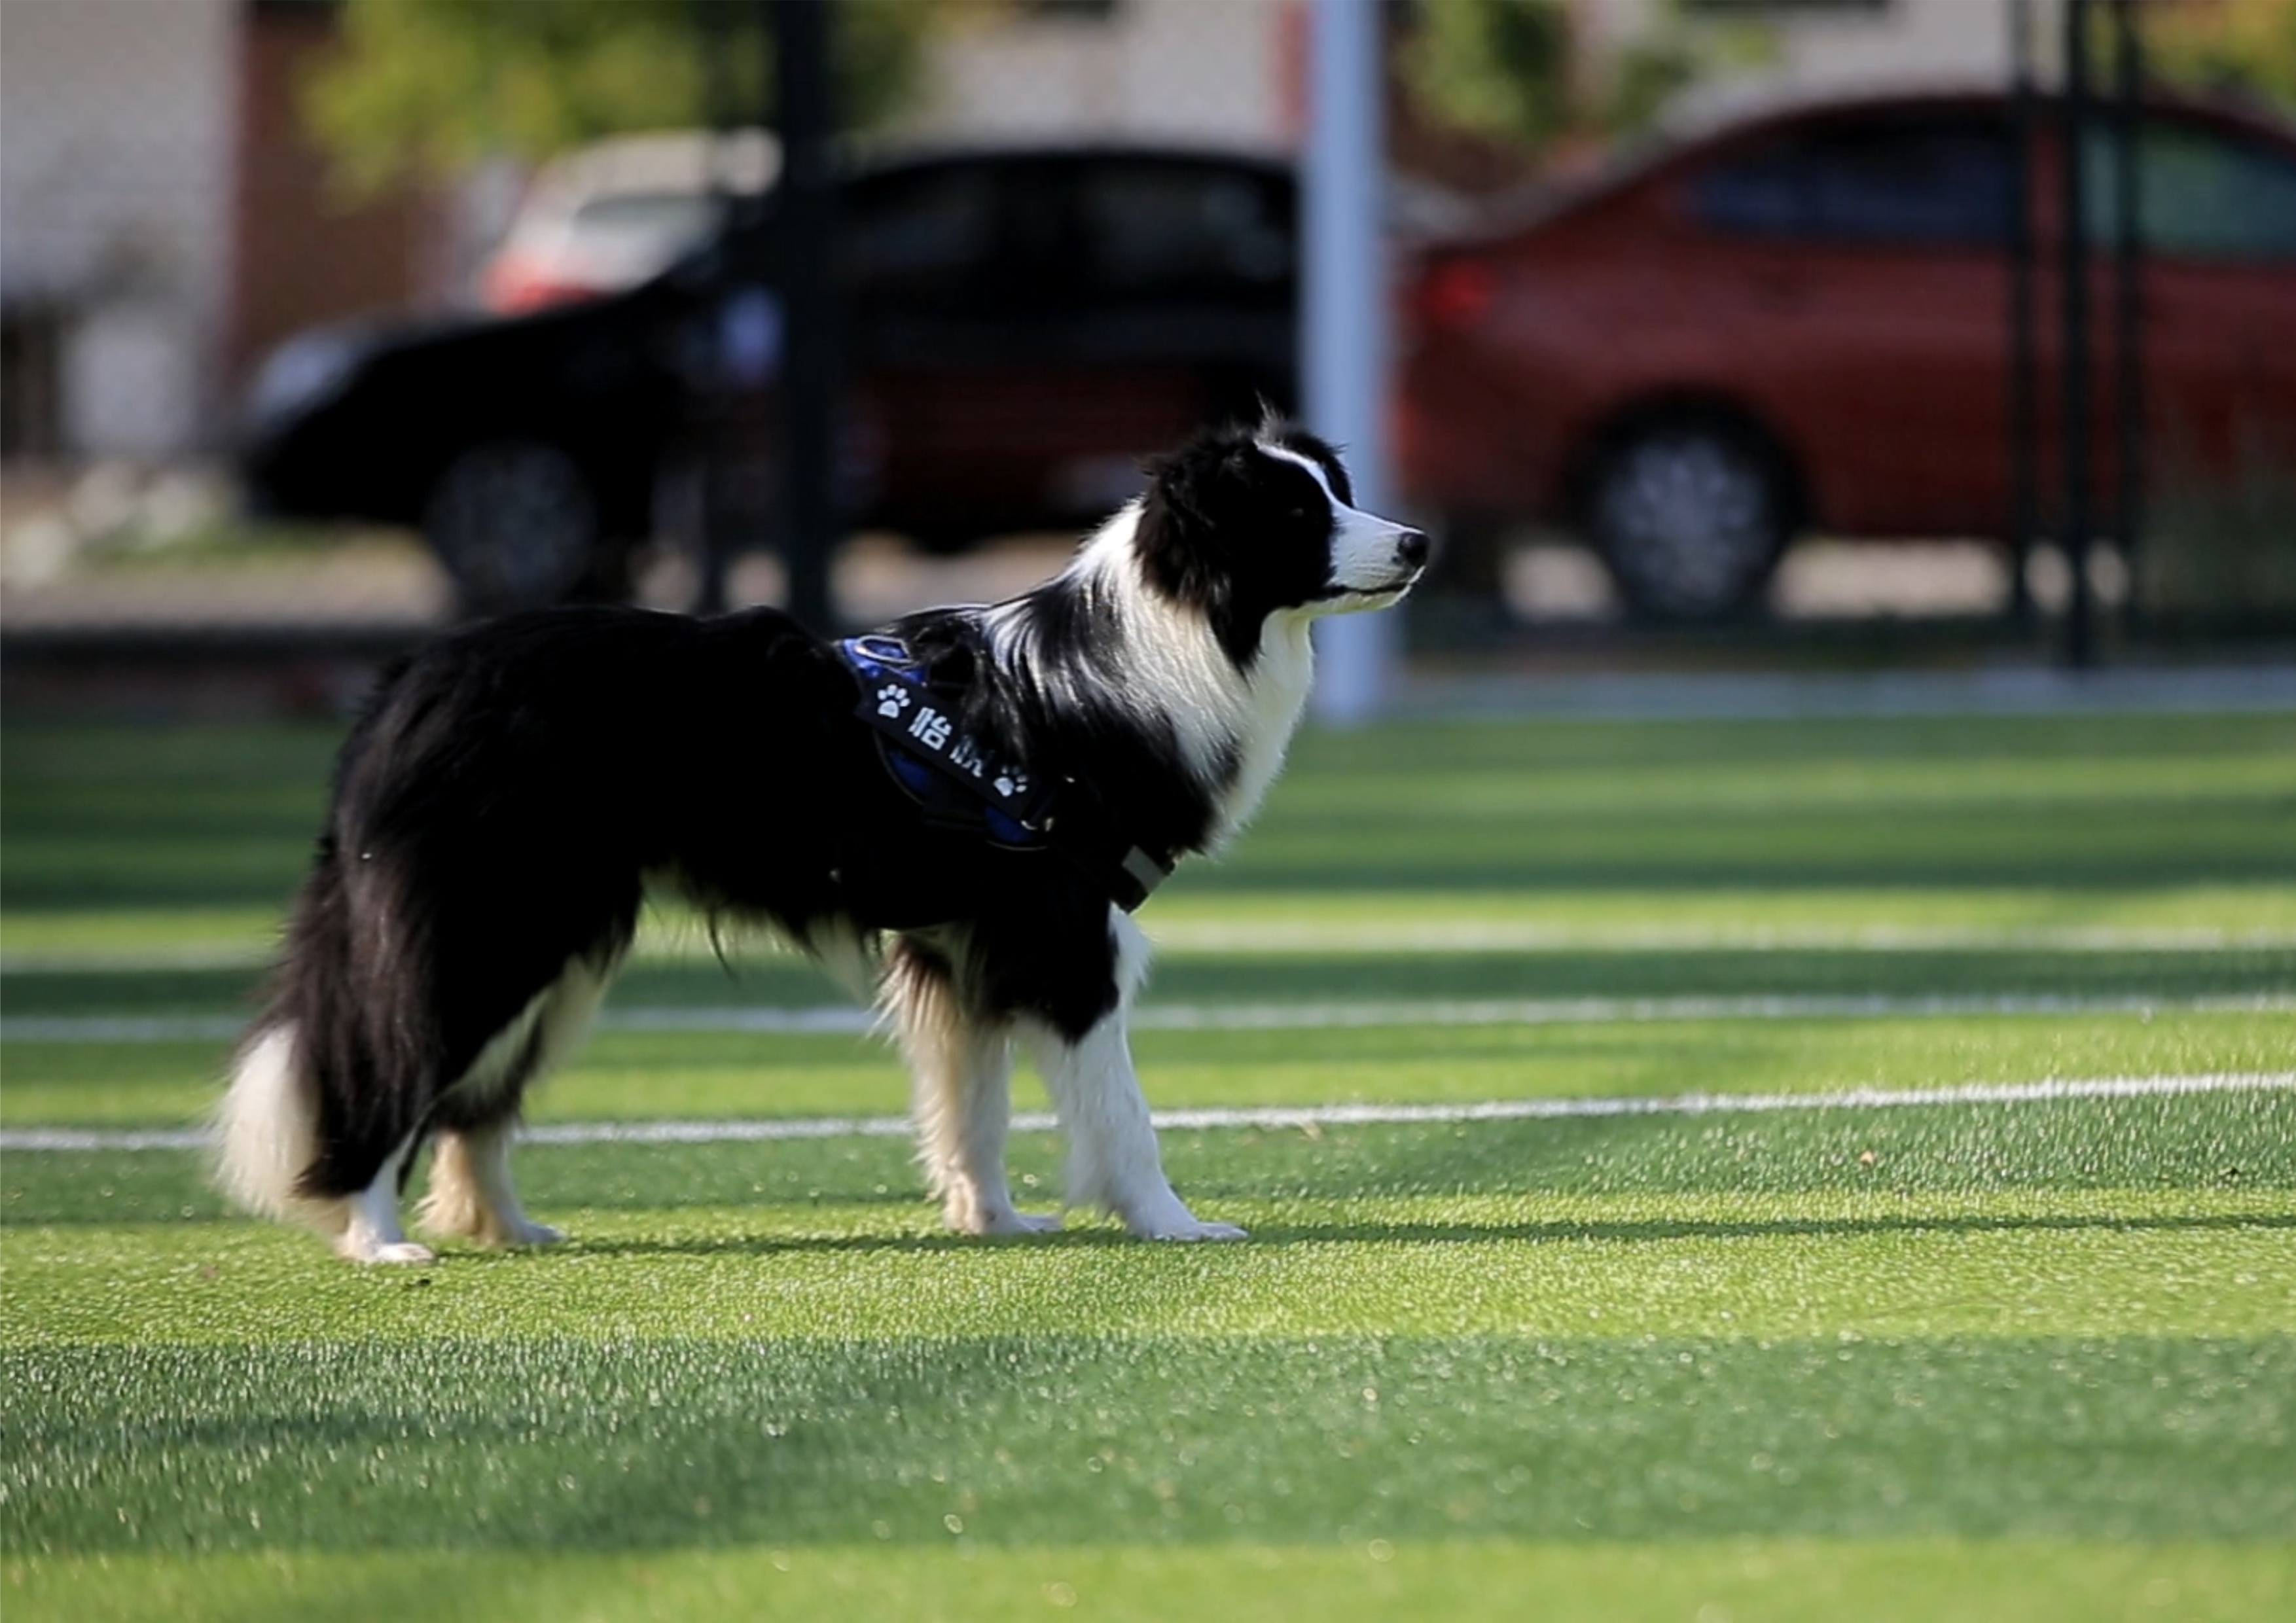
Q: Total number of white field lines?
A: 3